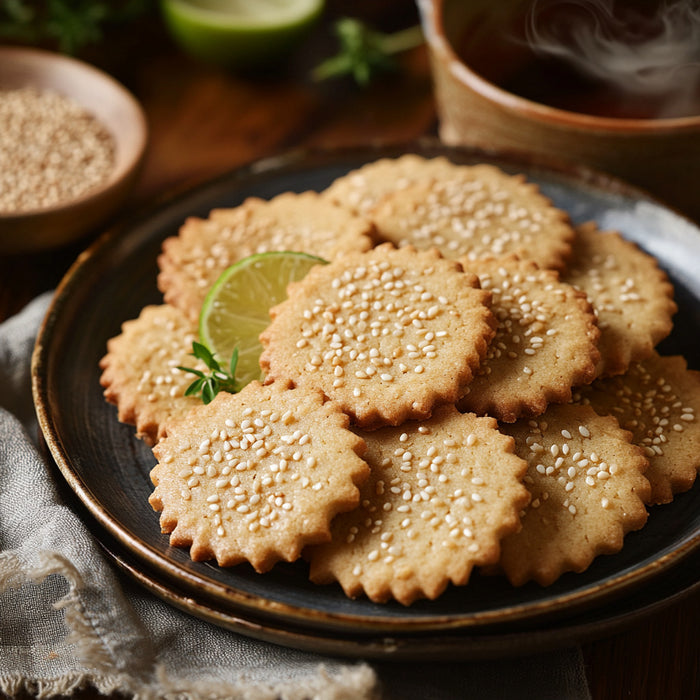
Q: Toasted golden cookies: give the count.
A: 11